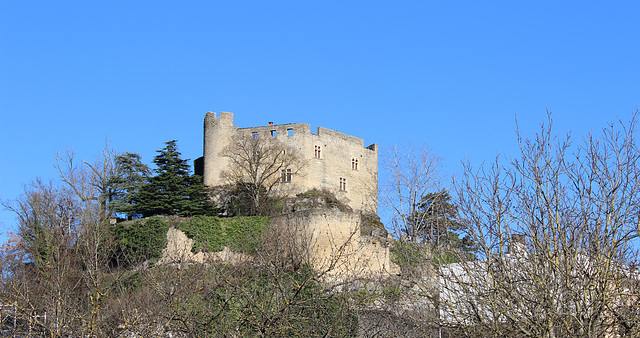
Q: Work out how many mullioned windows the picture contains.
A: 4